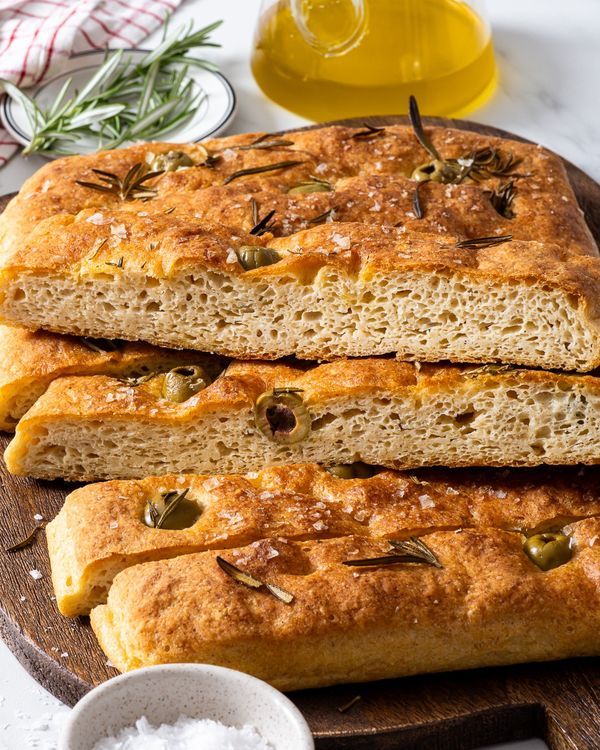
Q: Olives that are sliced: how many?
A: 1